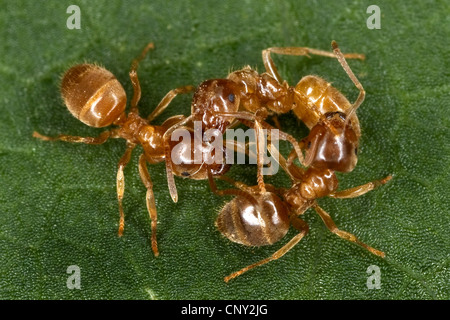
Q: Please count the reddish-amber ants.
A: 3